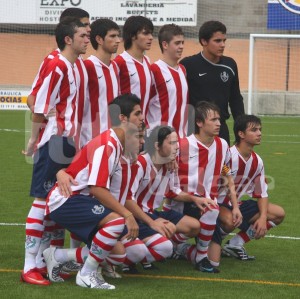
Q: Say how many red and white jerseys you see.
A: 10